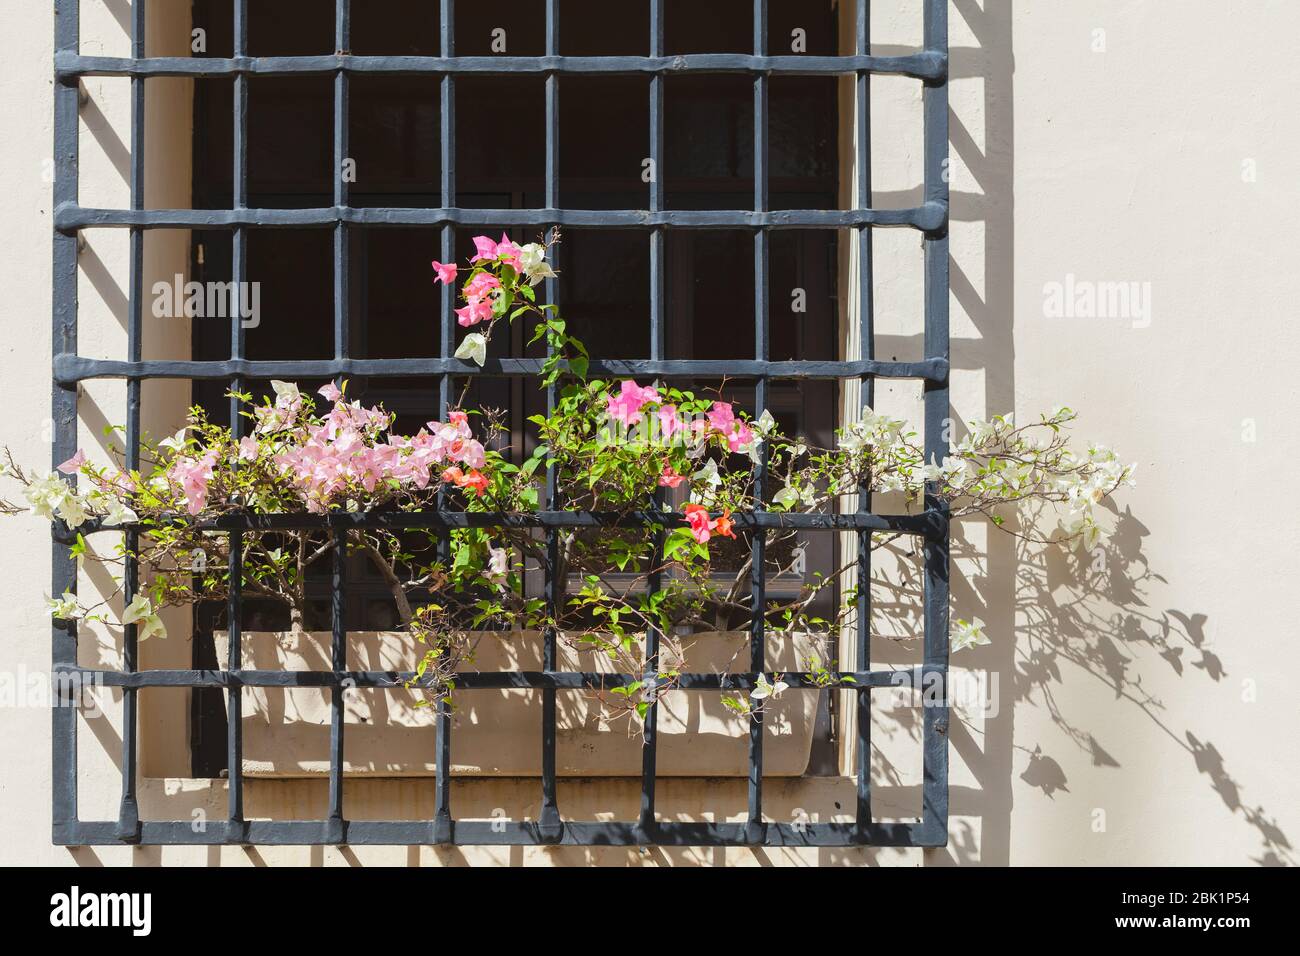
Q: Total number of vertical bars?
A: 10